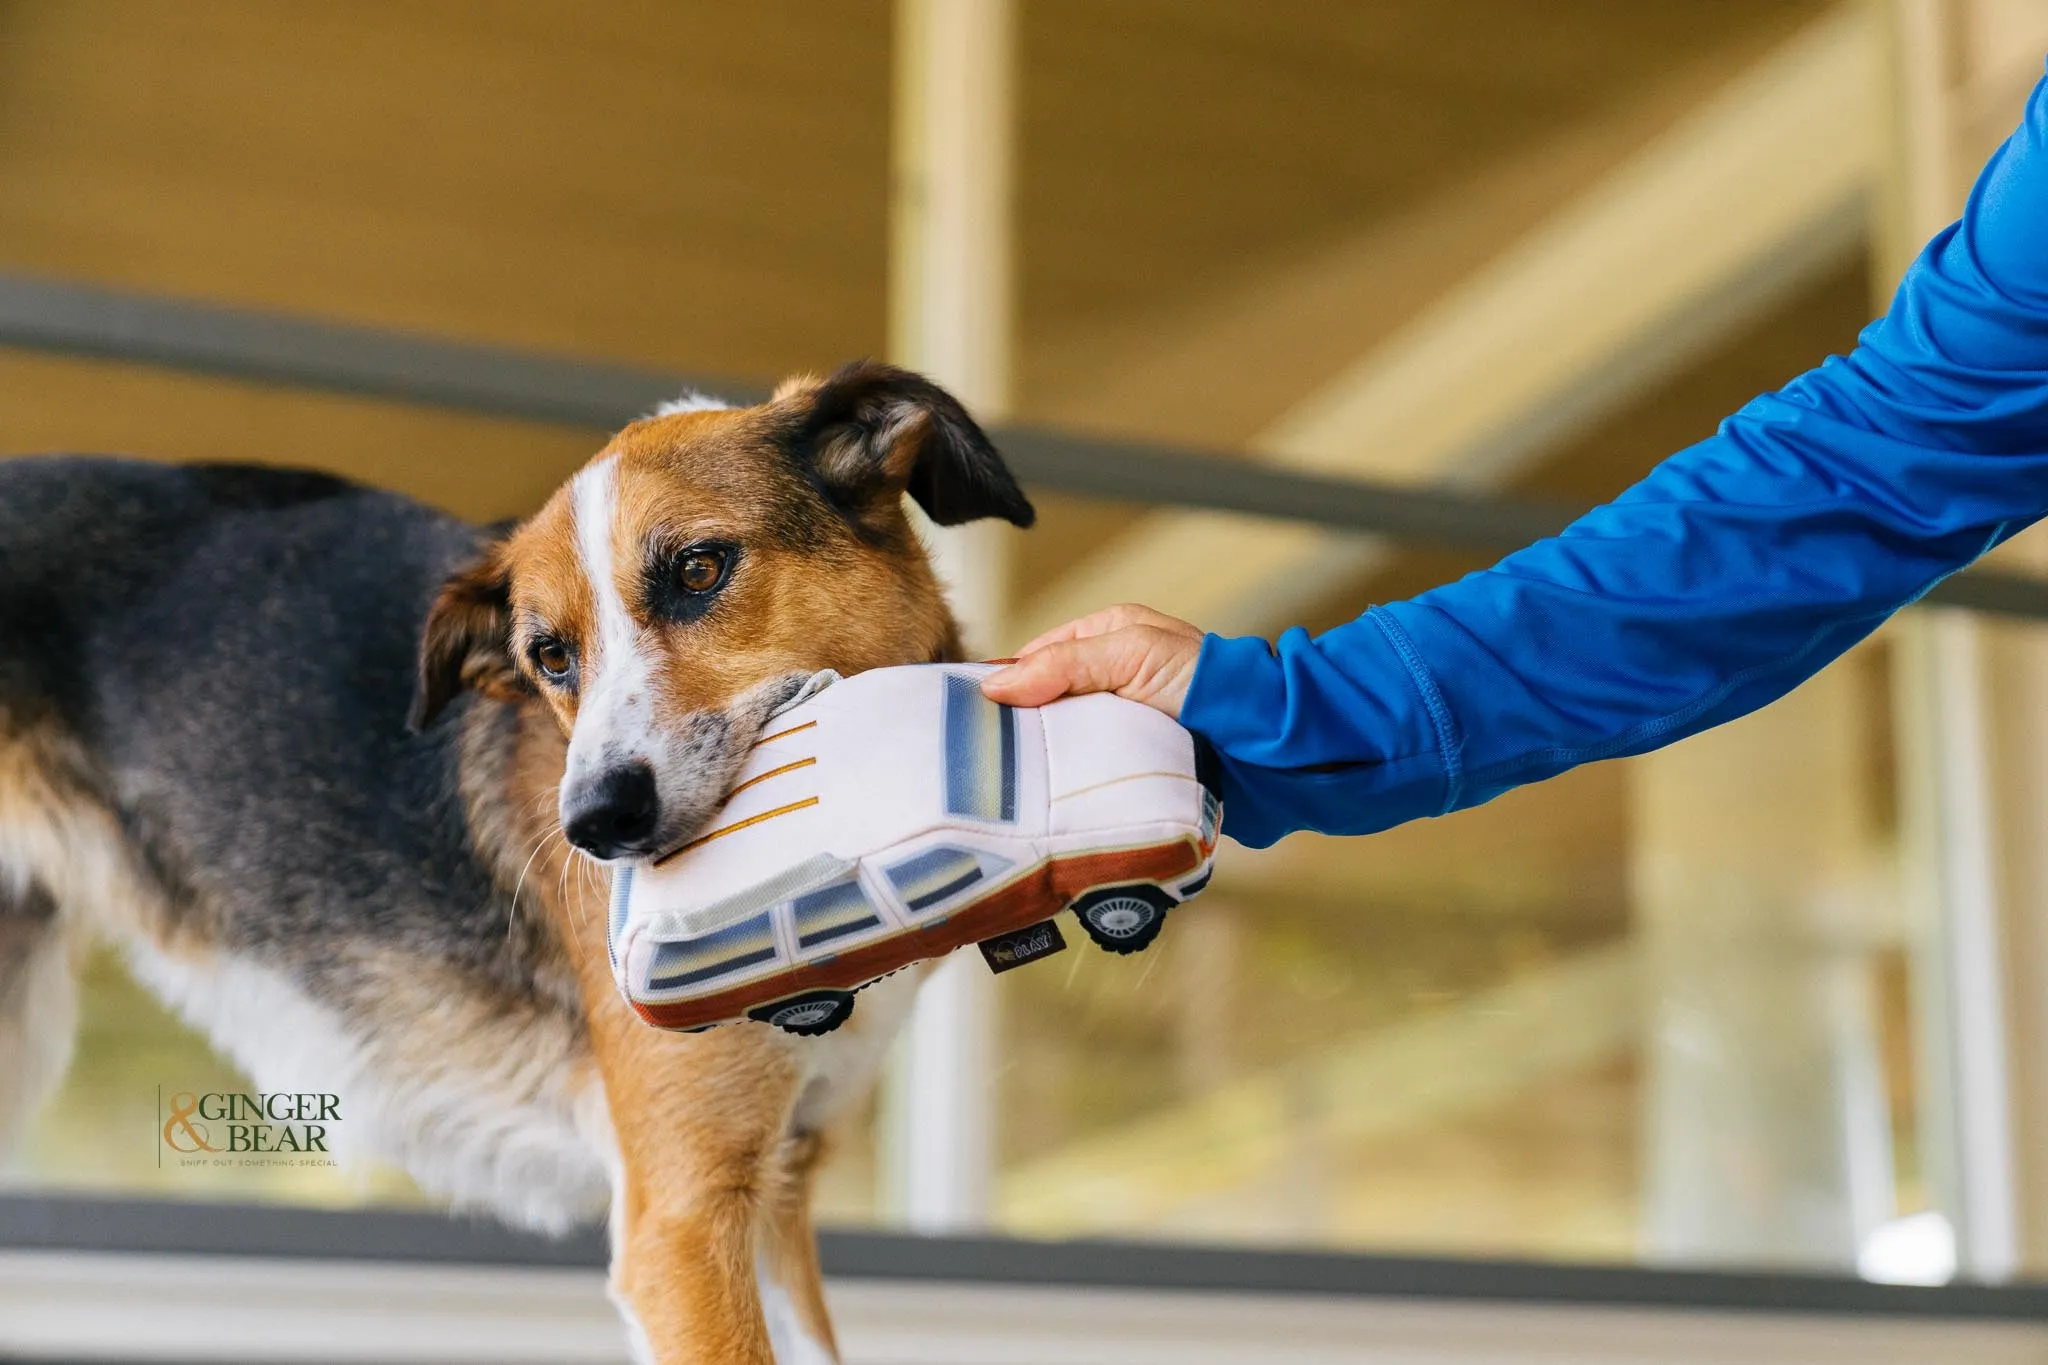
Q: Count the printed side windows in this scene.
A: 3